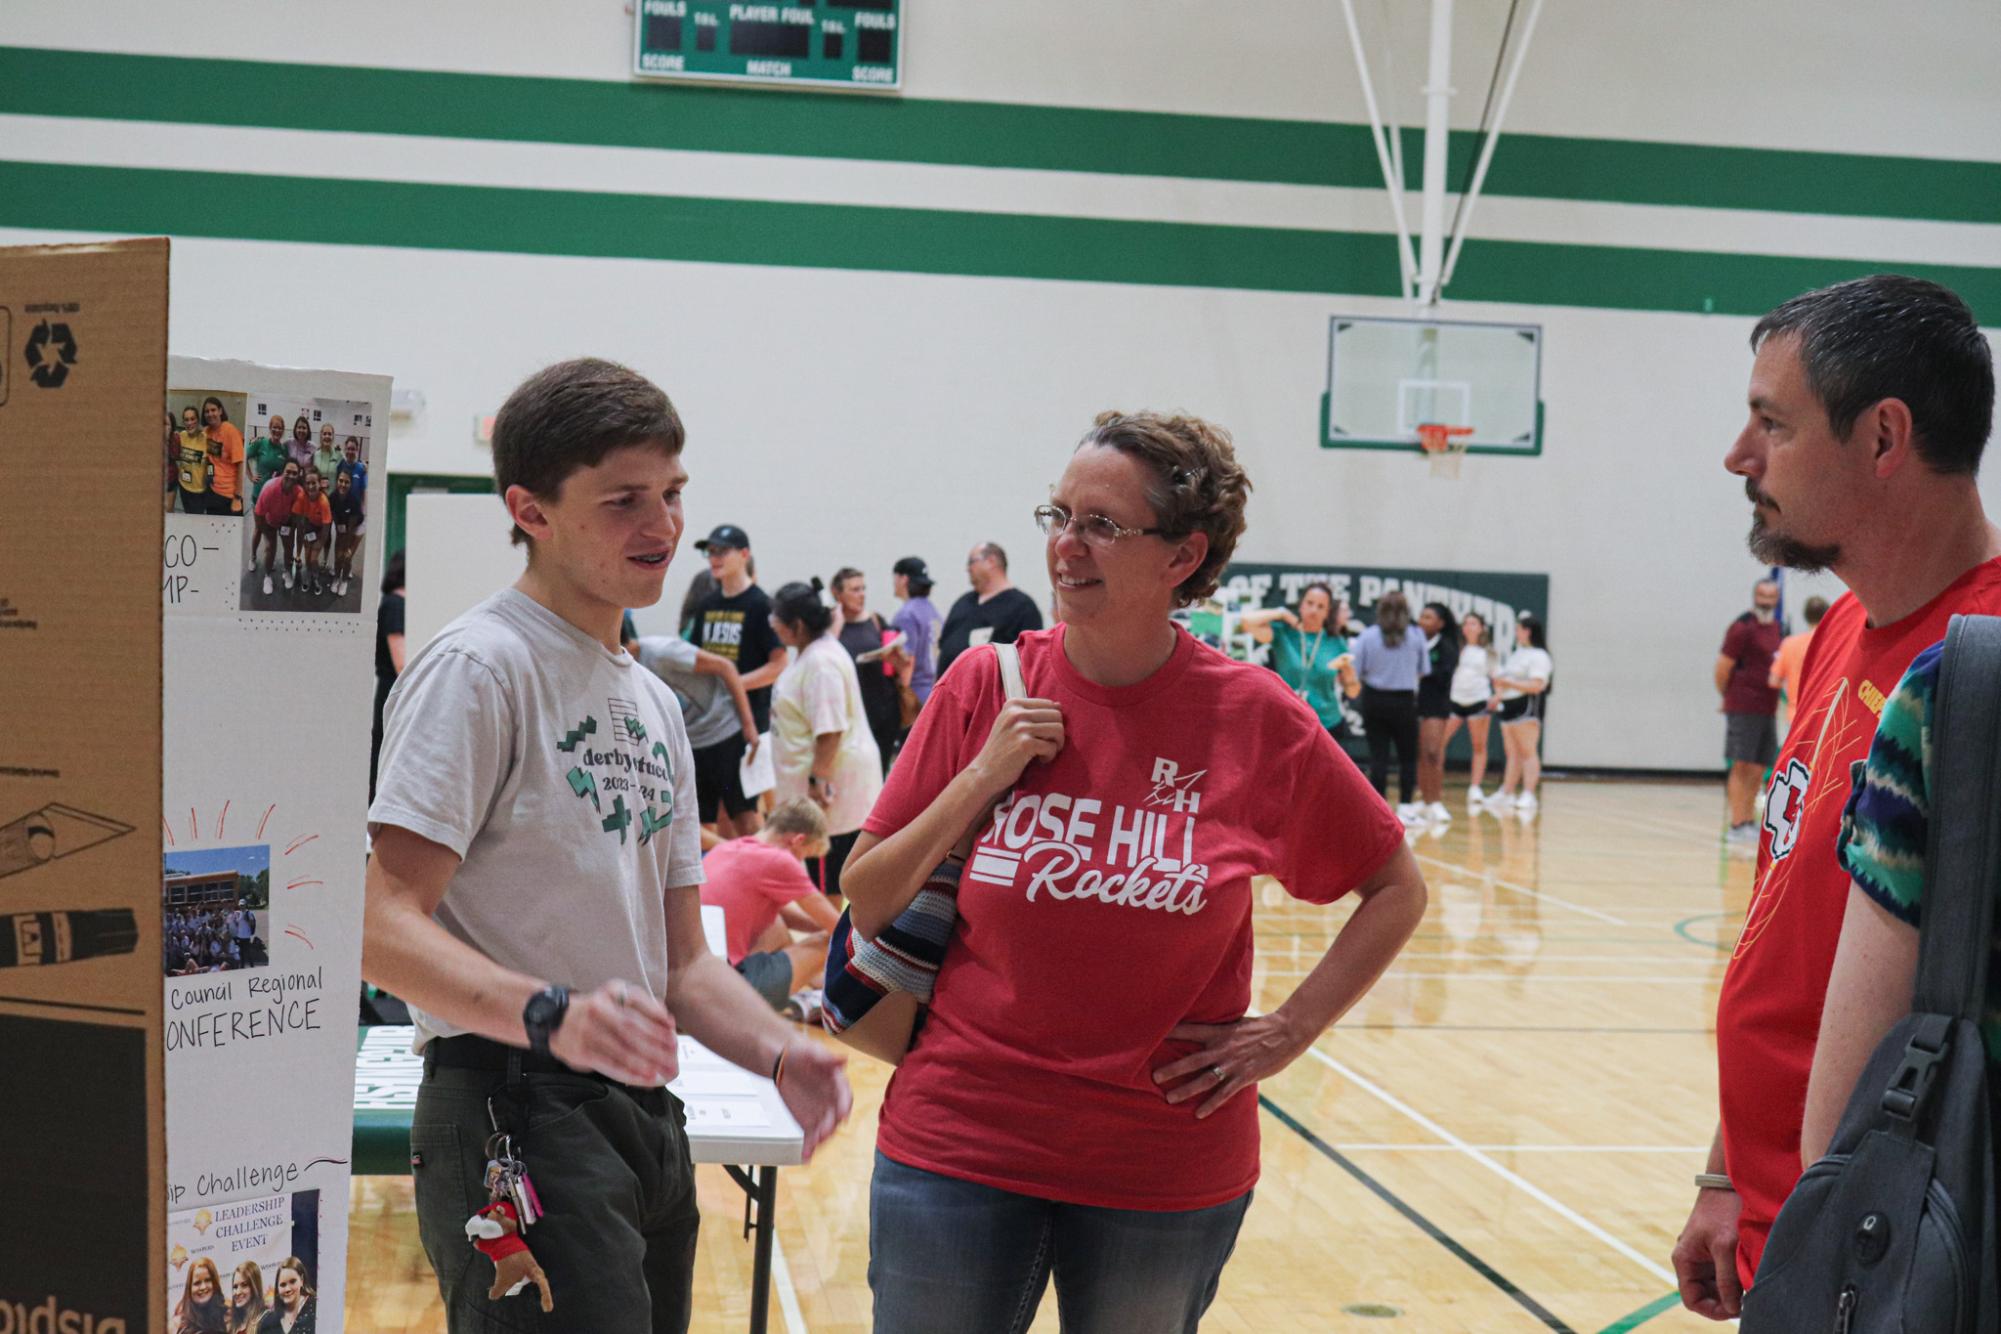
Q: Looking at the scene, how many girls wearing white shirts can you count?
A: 2